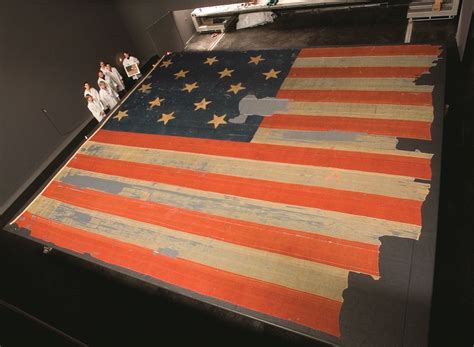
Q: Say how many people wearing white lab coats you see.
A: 7